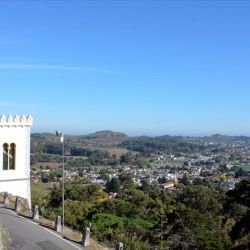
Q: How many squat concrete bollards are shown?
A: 6